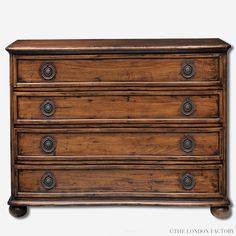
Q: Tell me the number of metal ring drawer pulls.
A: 8